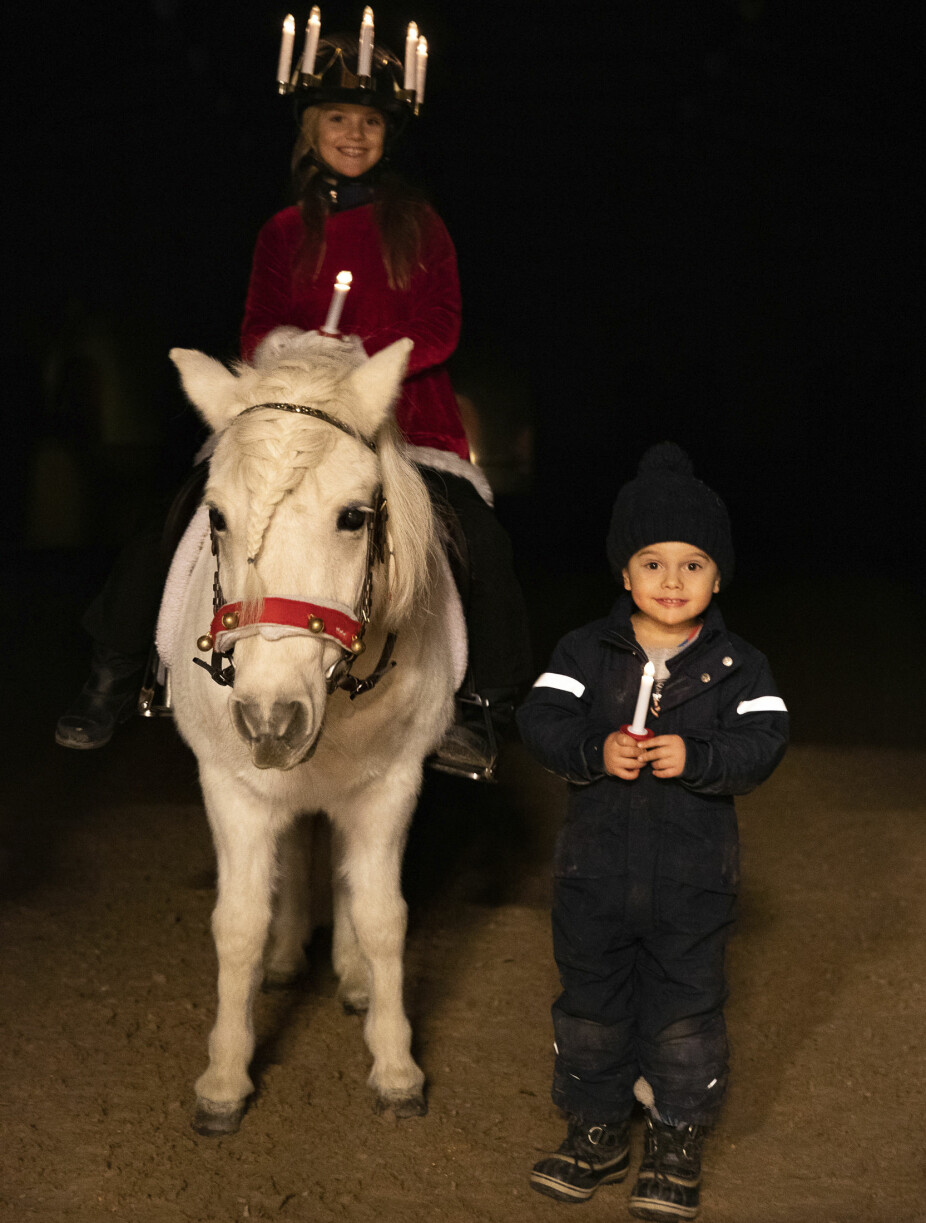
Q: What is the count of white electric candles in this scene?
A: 7